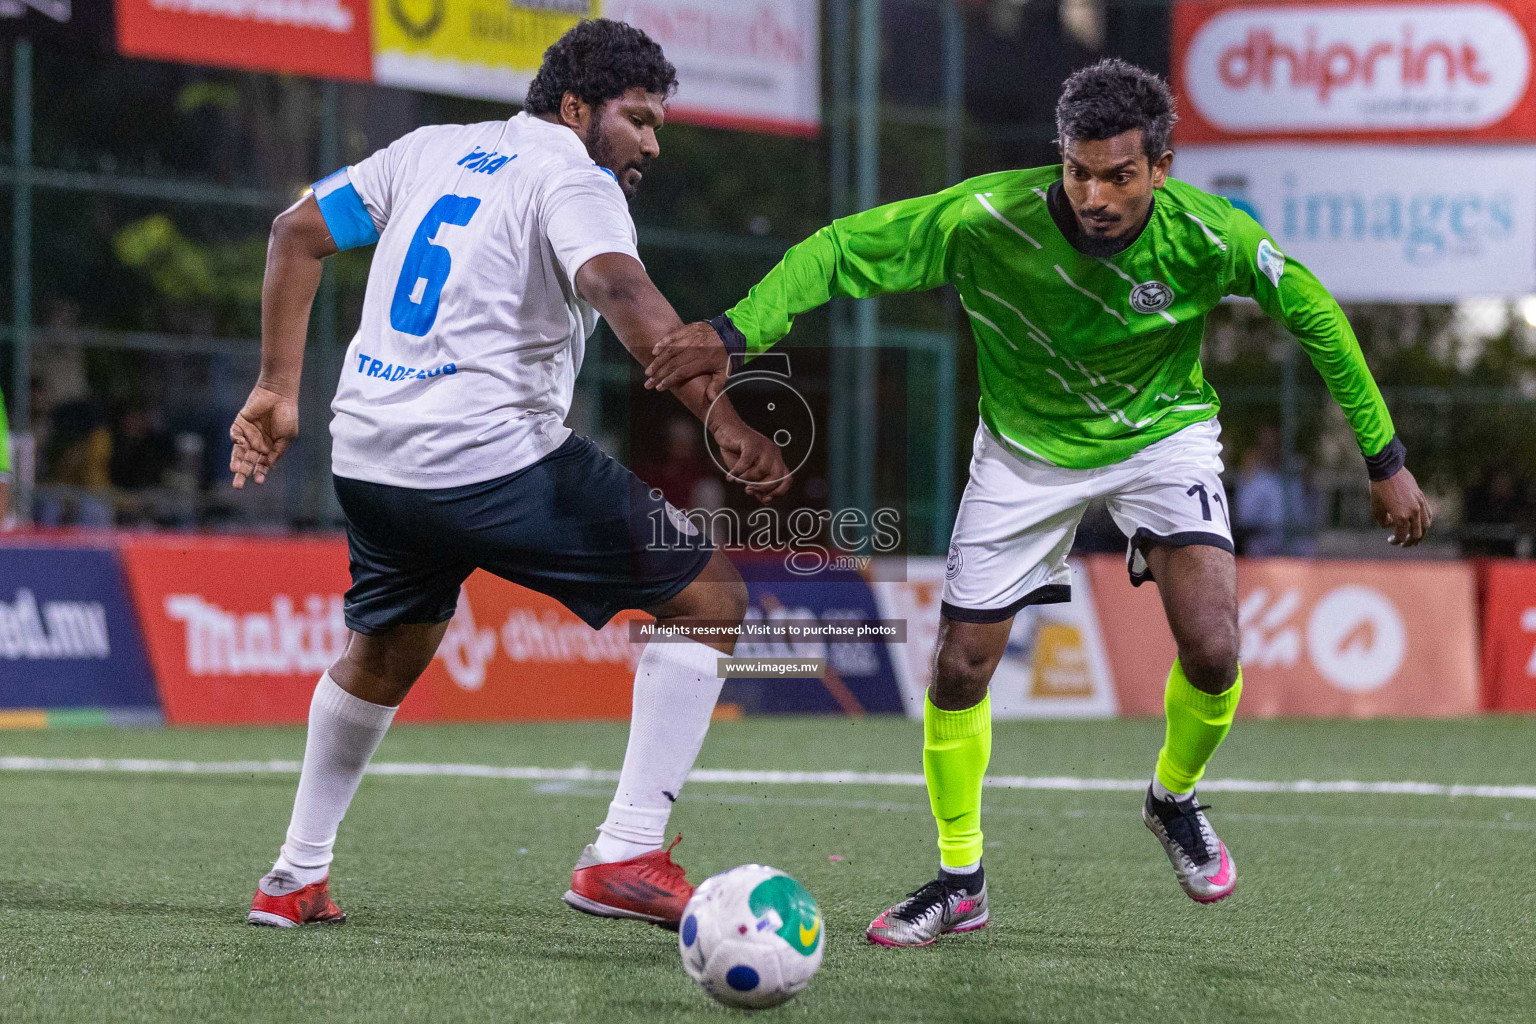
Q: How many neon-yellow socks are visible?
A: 2